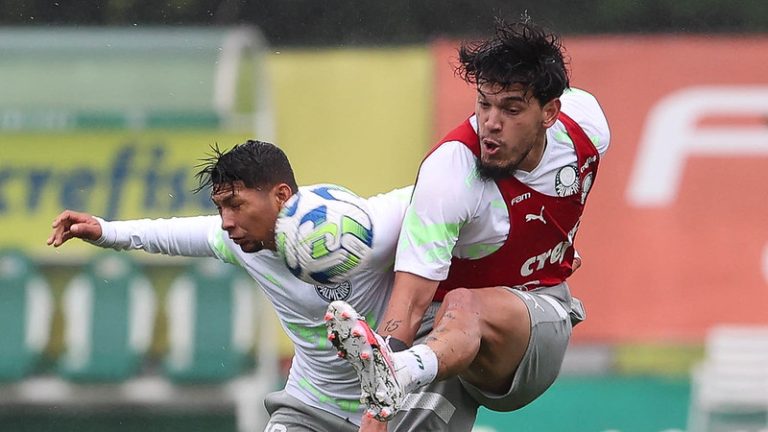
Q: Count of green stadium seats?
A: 3